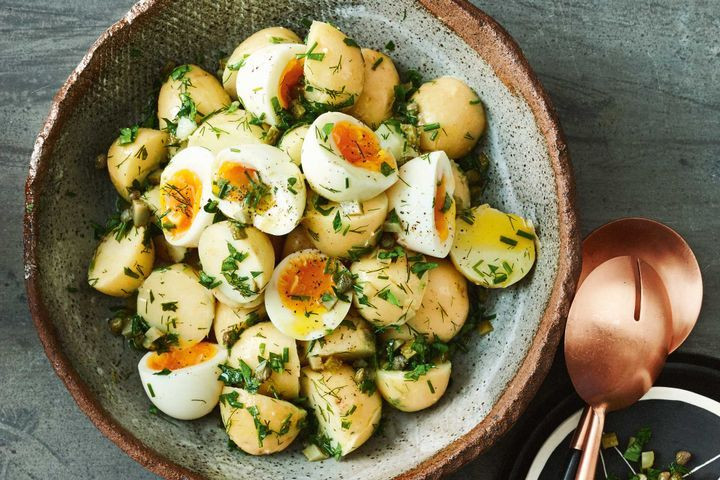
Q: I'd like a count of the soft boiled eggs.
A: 7